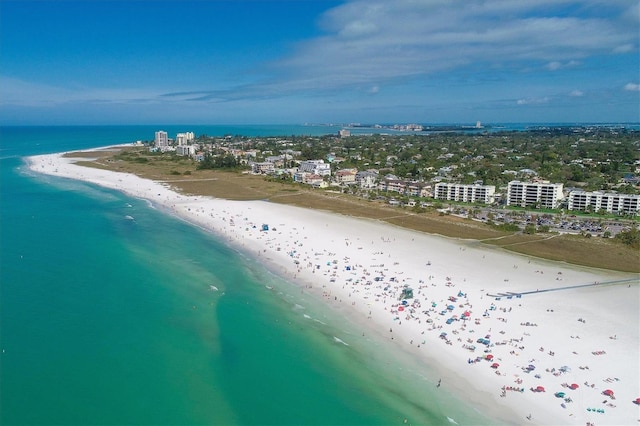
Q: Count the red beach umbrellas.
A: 8